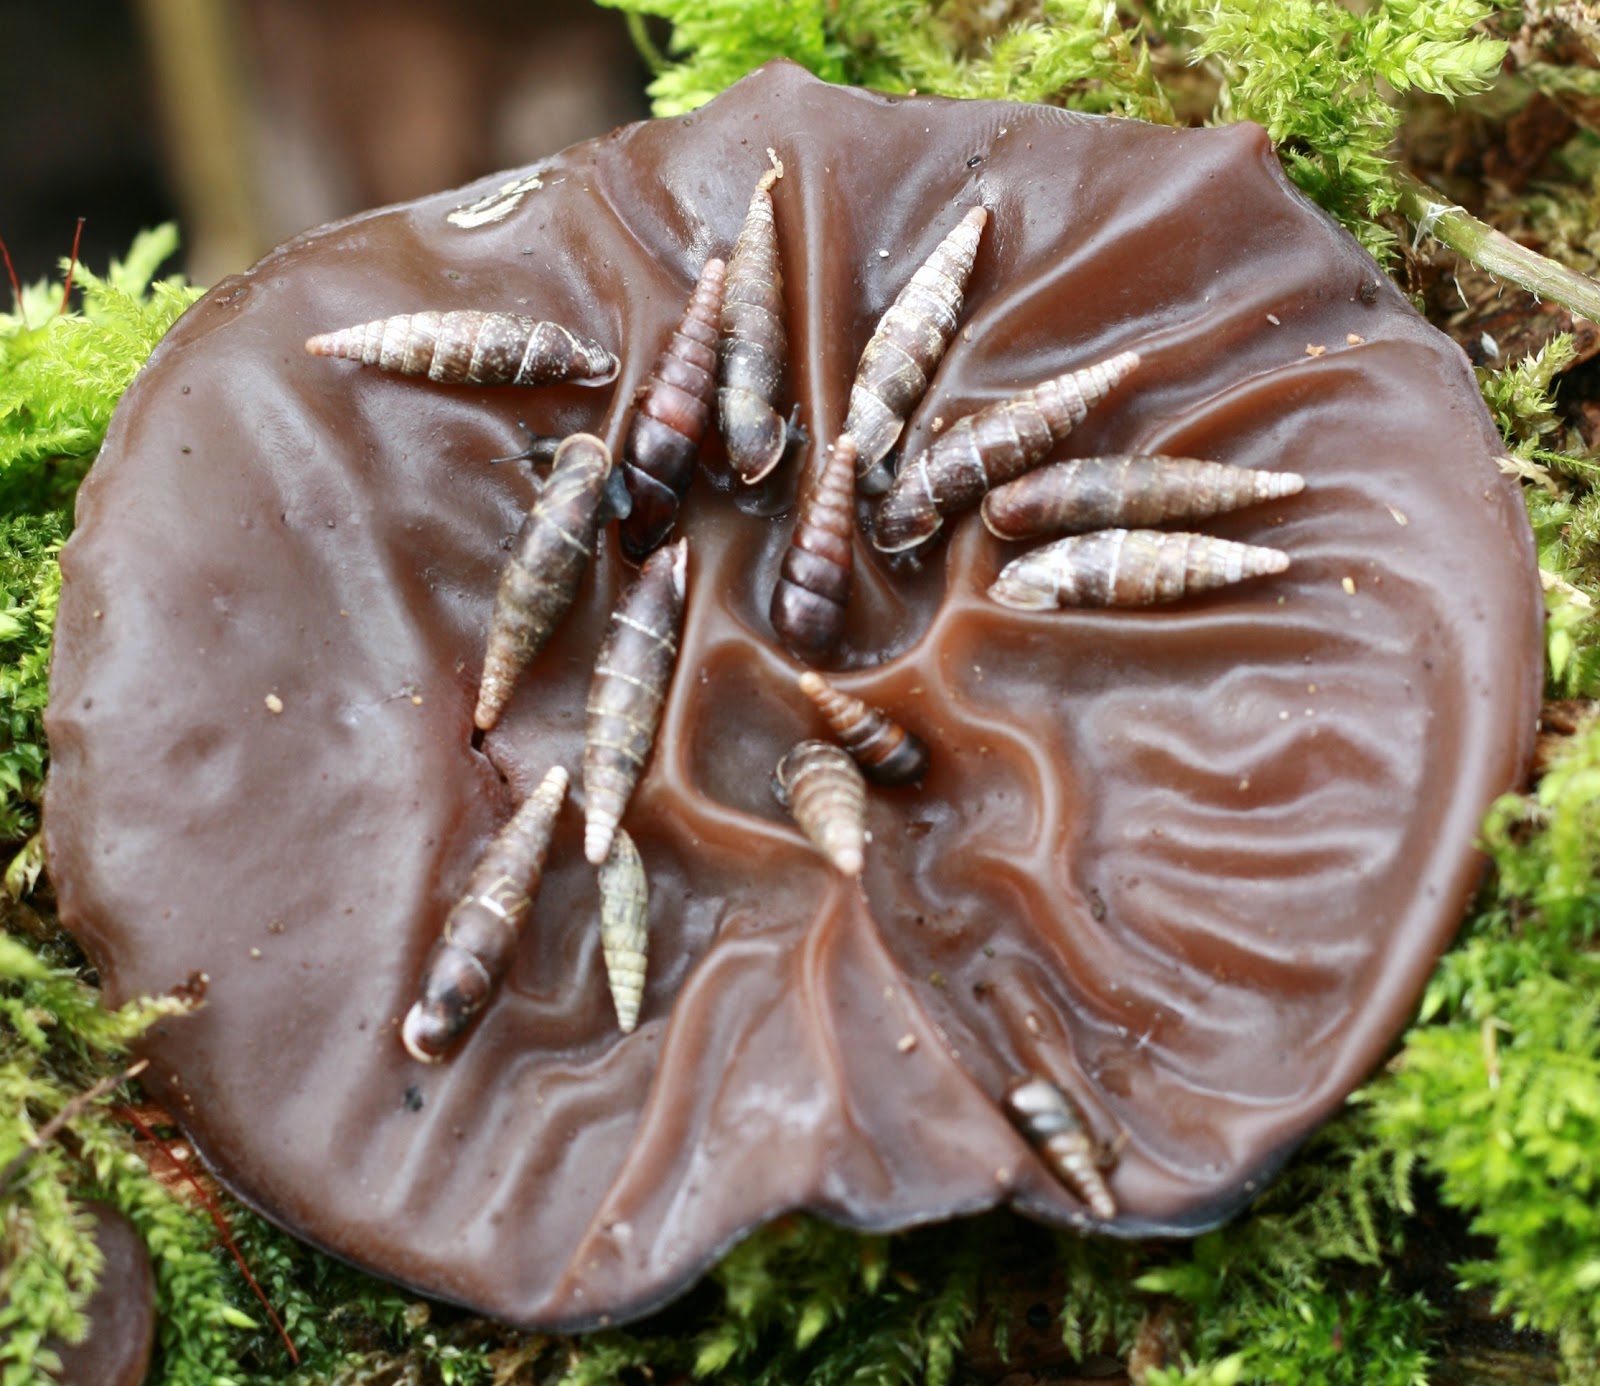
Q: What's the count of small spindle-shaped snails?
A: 15